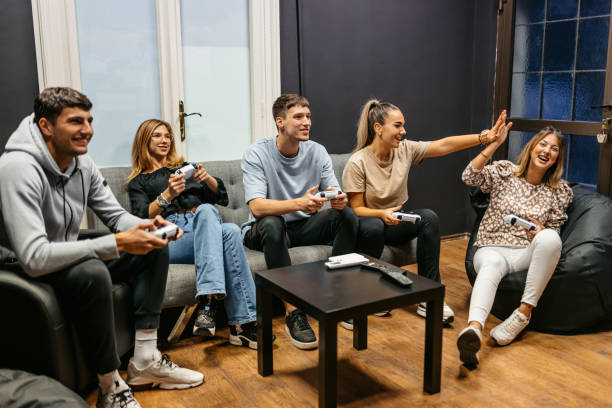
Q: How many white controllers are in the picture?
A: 5